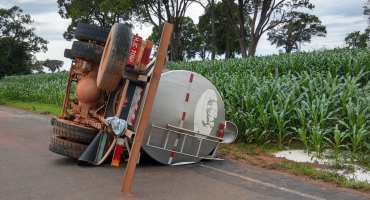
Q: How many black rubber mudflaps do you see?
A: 1